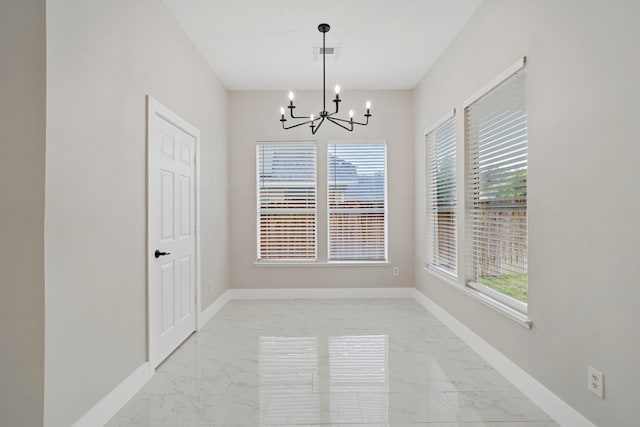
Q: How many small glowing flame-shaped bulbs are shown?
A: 6